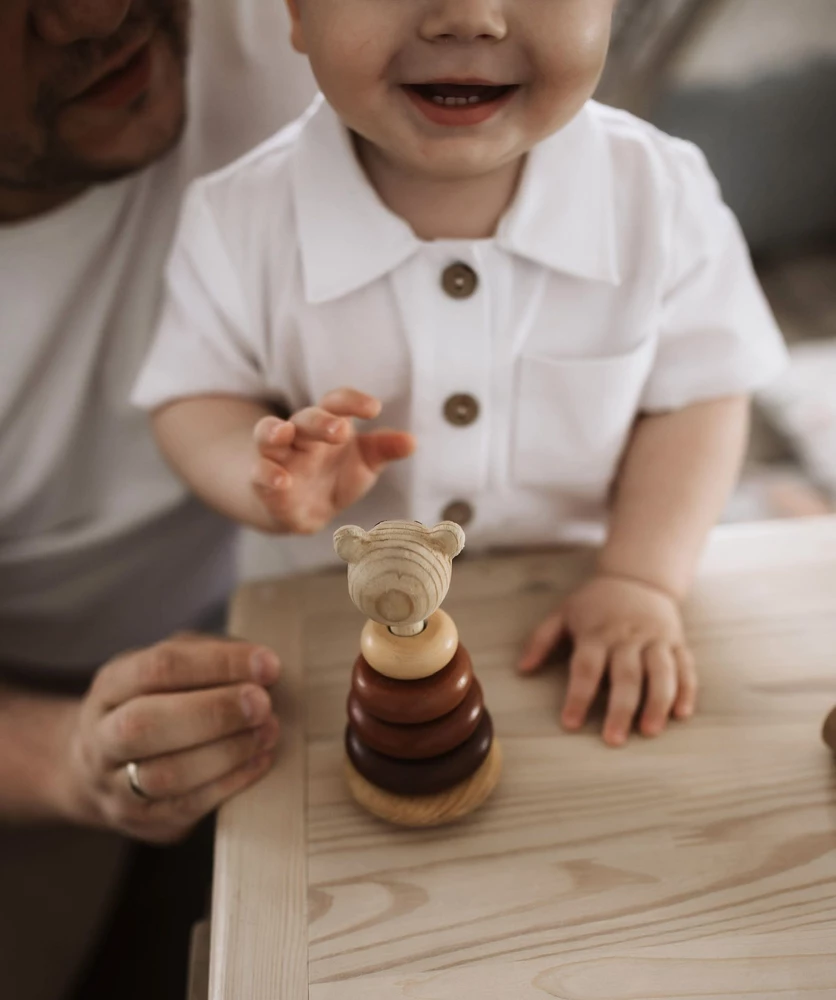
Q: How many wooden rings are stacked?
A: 4